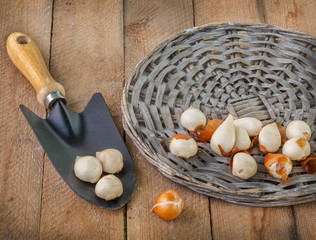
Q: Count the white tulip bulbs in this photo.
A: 12